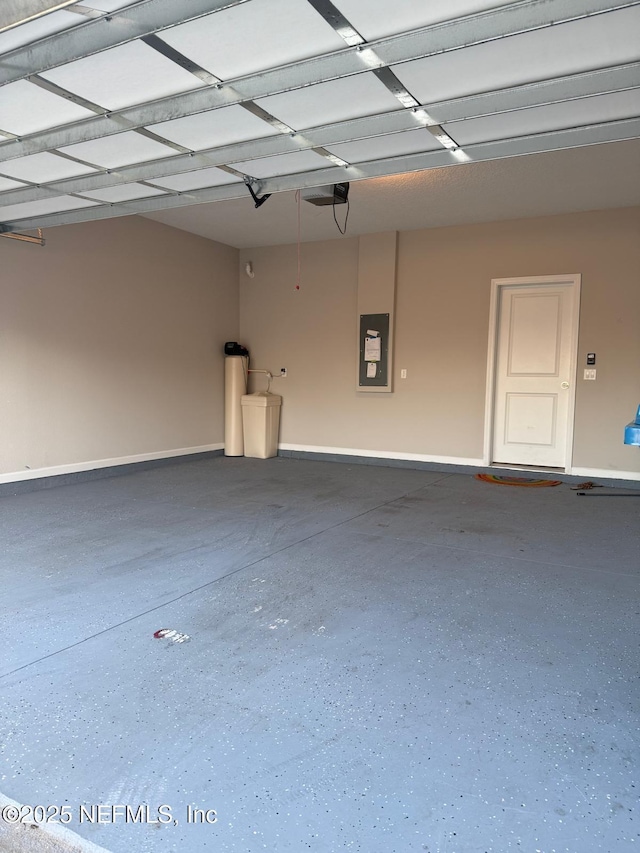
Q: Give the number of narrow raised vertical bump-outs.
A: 1